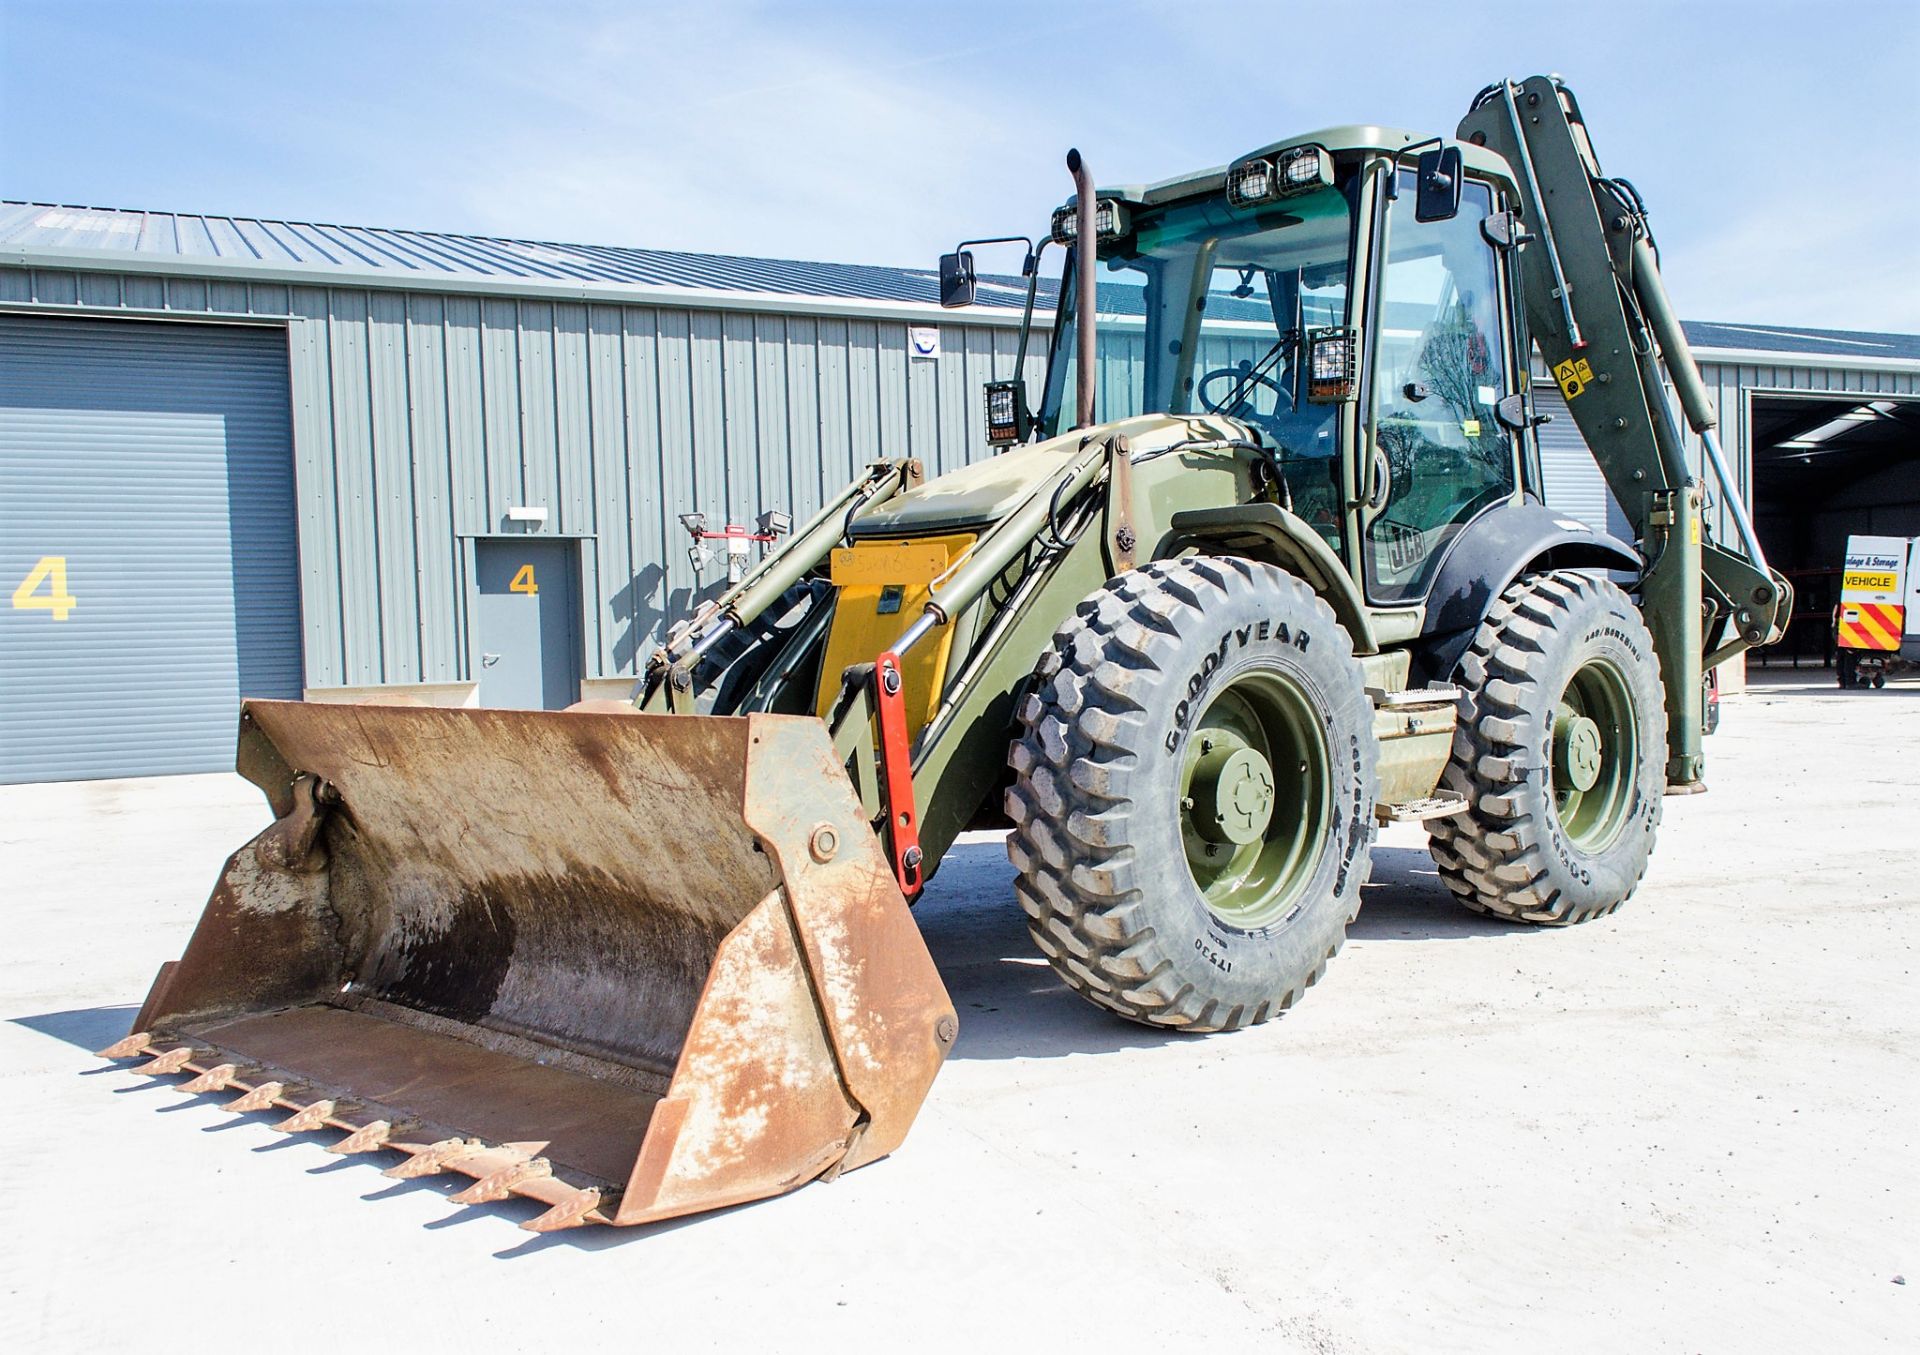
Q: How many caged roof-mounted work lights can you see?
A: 4